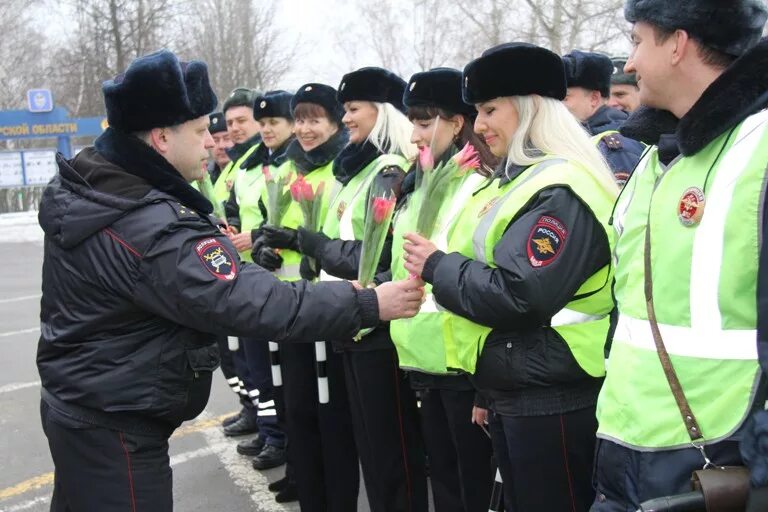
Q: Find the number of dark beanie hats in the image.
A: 11